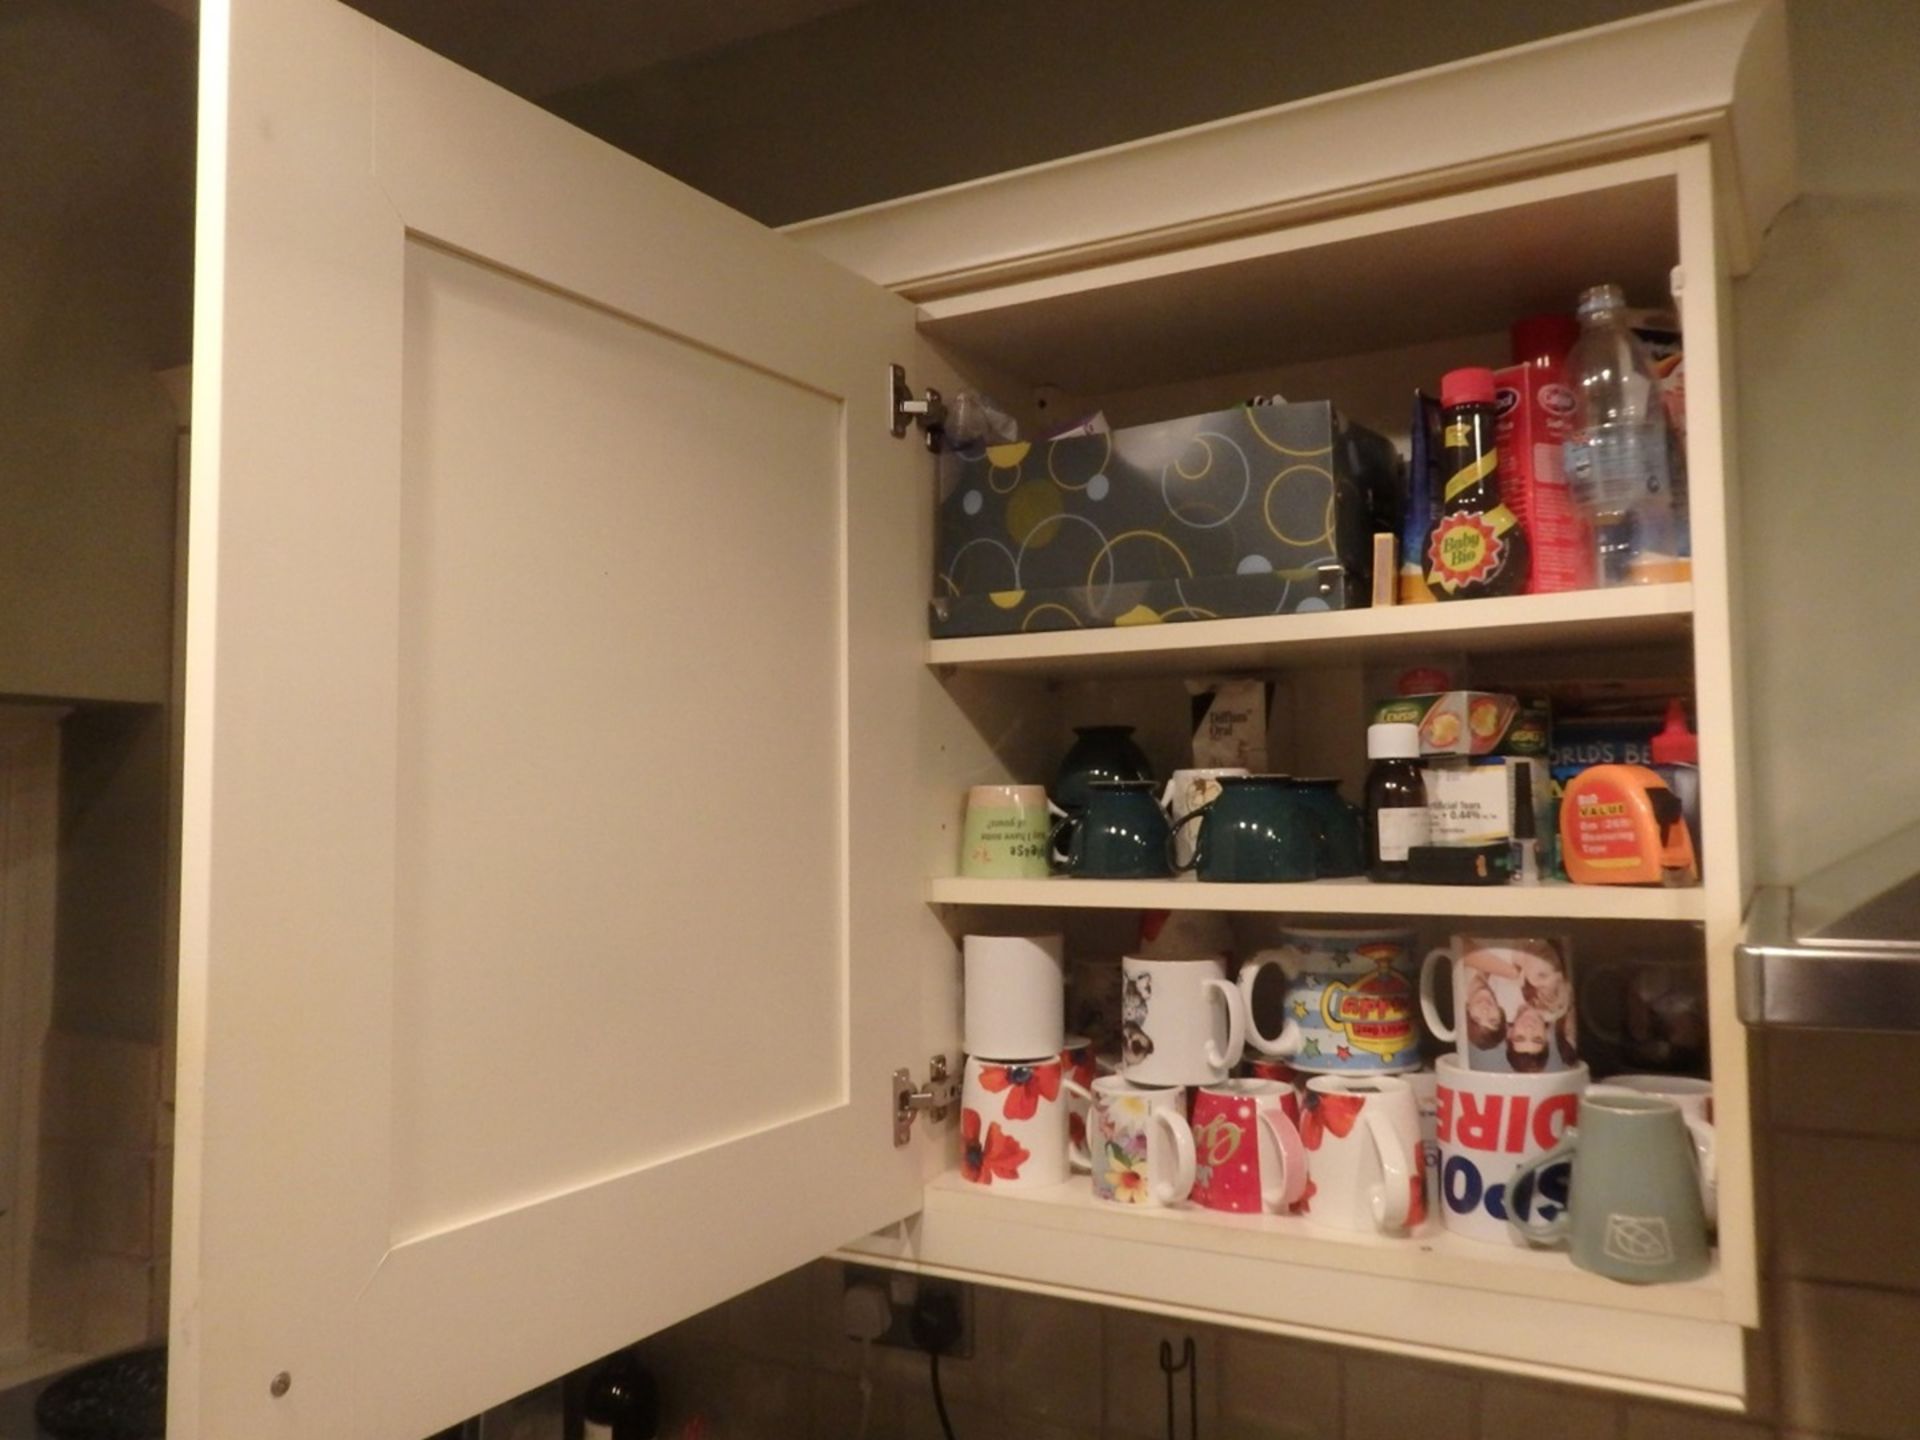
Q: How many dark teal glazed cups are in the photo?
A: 4